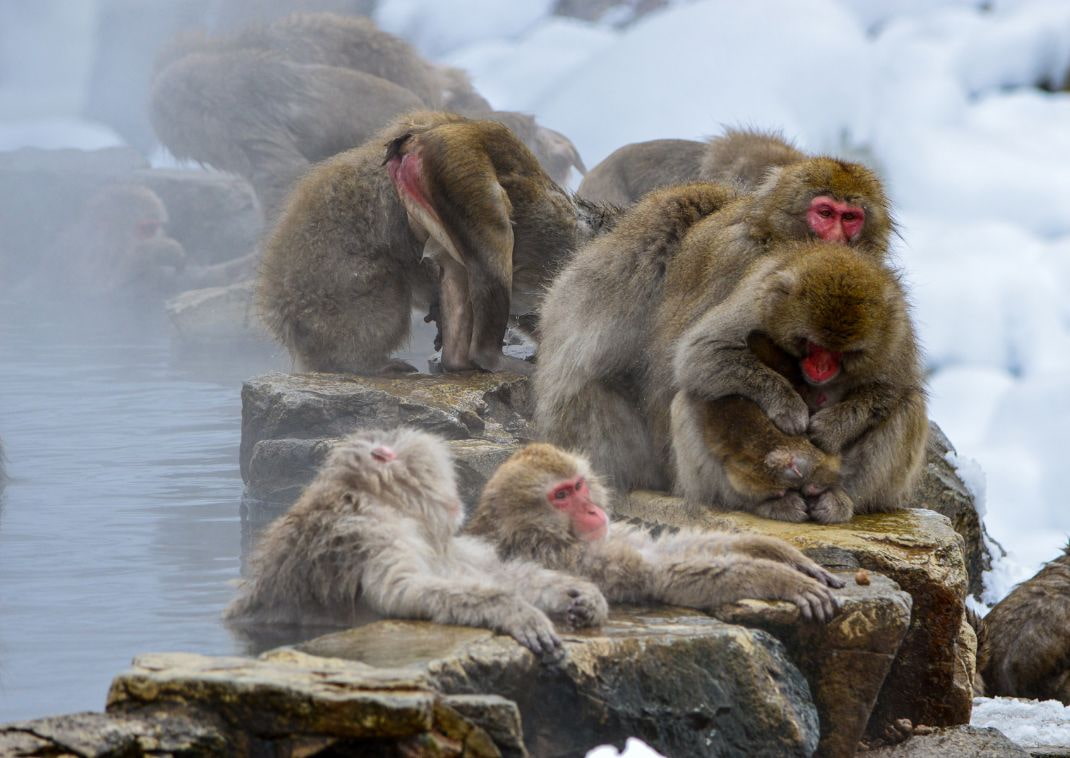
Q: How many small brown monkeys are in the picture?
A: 1